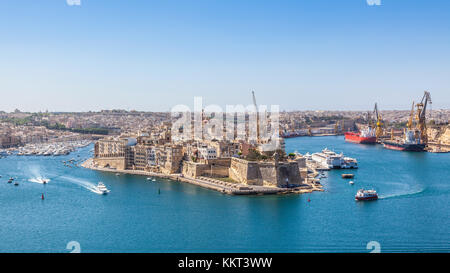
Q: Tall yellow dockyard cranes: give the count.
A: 3